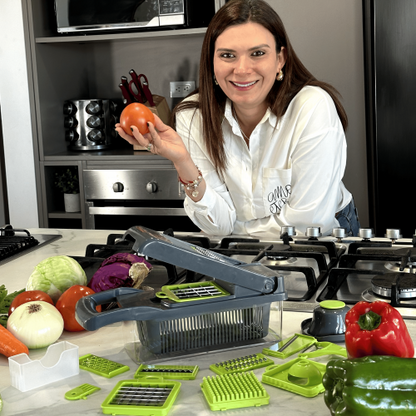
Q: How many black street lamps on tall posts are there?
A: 0